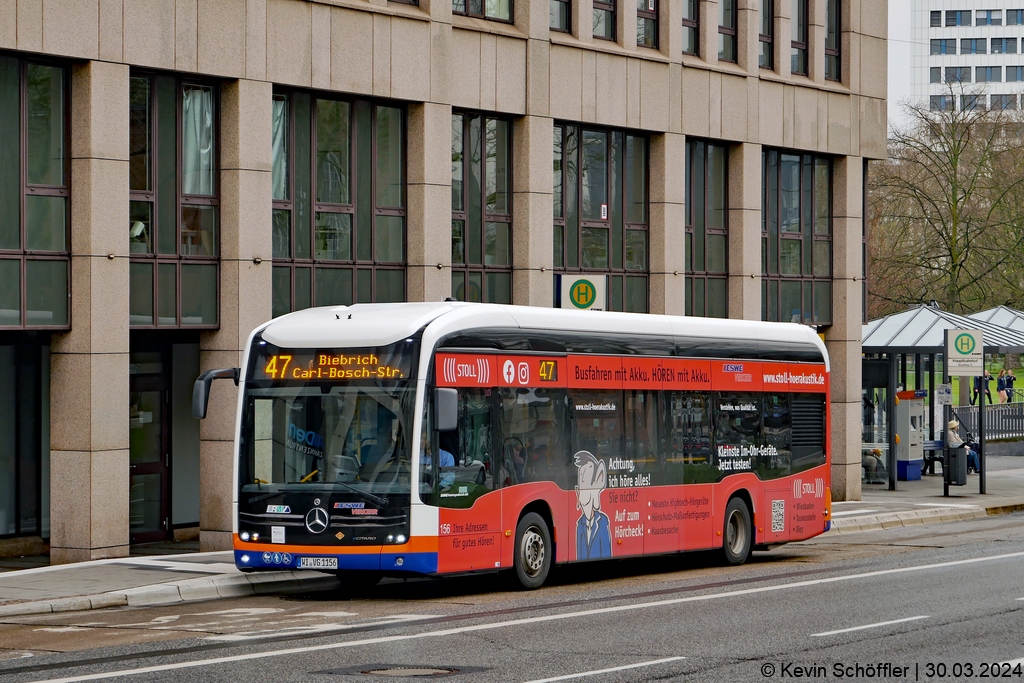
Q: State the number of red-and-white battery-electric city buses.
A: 1